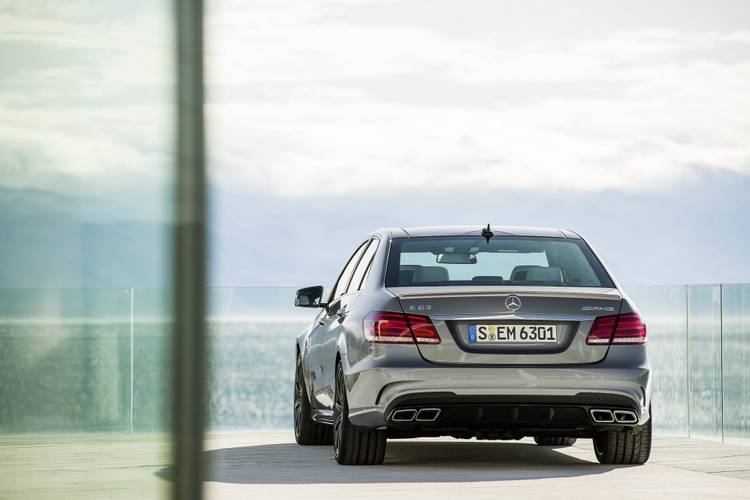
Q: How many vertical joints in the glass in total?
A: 3